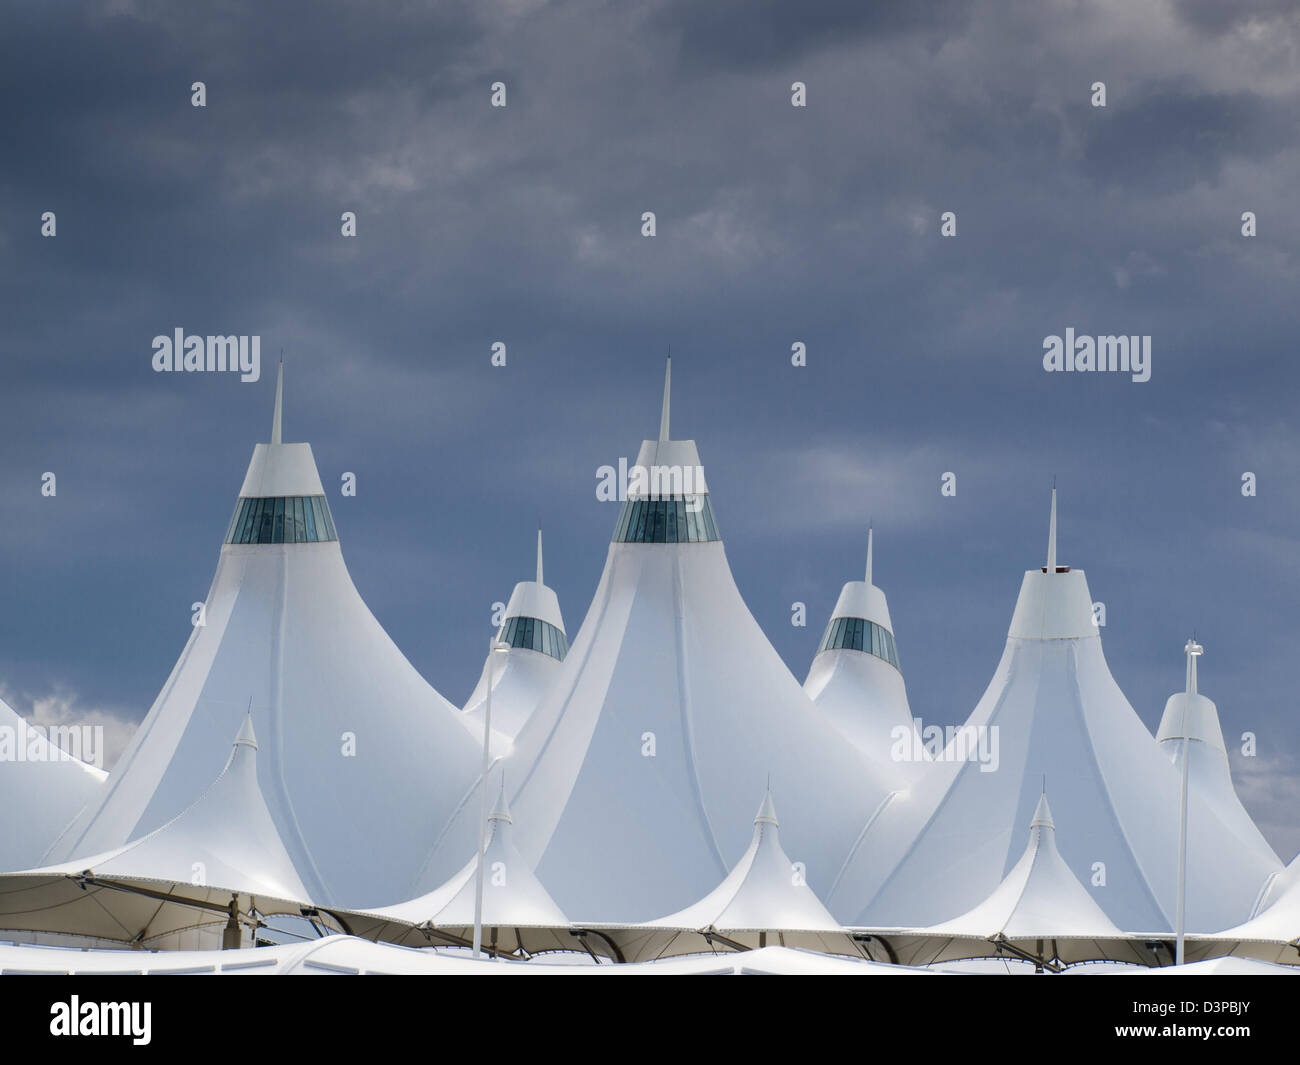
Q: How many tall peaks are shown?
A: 6